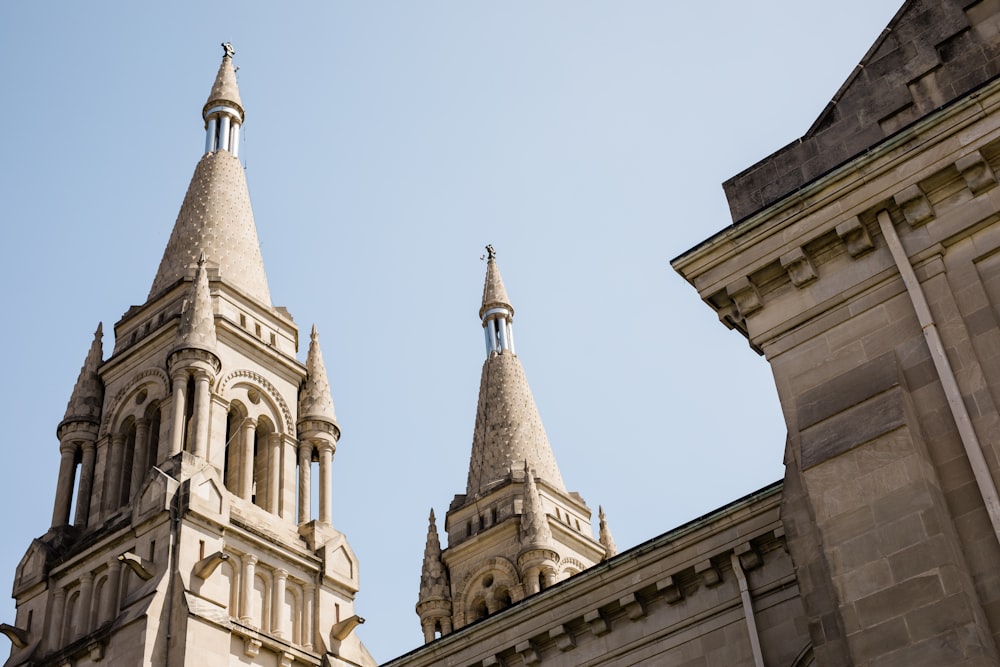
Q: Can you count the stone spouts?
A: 4